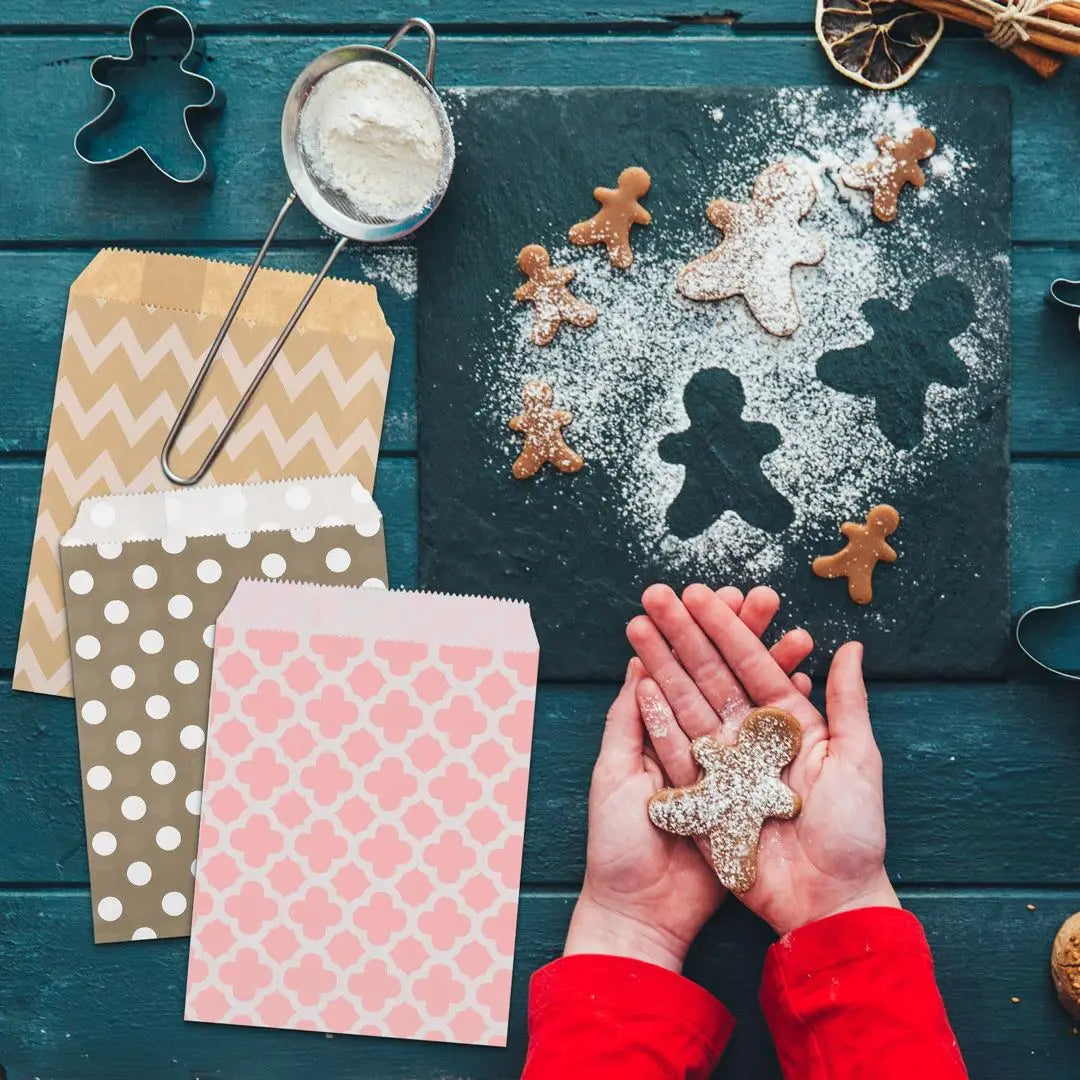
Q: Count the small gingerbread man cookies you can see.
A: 5